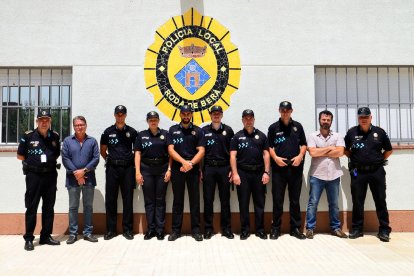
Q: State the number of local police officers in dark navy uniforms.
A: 8